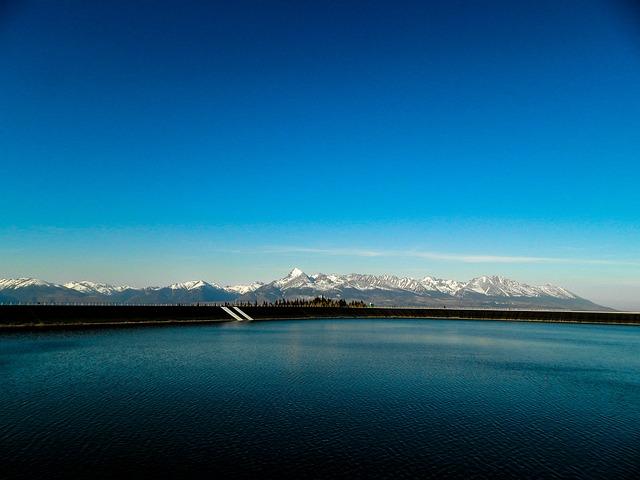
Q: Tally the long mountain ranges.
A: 1